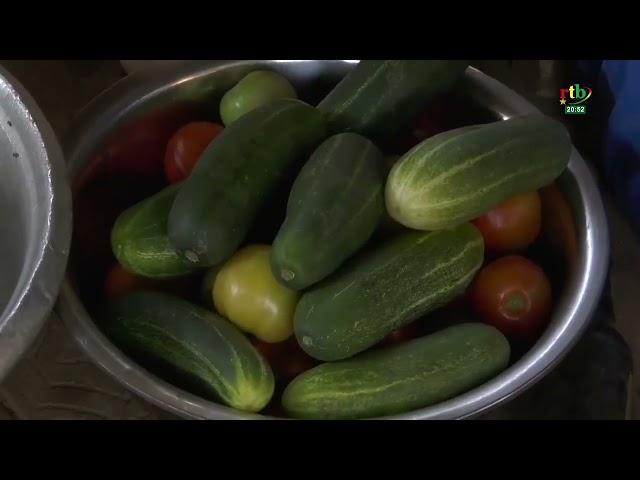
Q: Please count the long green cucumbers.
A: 8